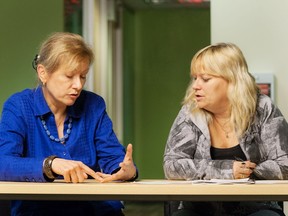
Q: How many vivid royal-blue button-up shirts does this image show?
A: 1